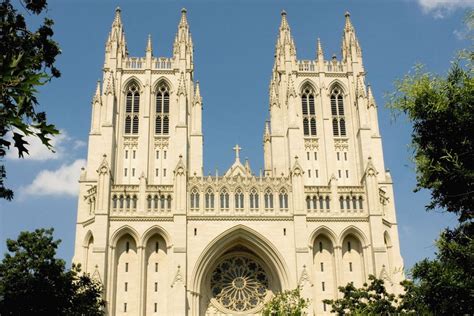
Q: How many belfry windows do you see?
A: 4